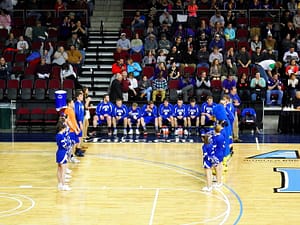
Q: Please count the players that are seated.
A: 8